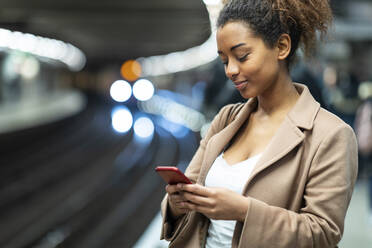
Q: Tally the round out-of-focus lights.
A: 5